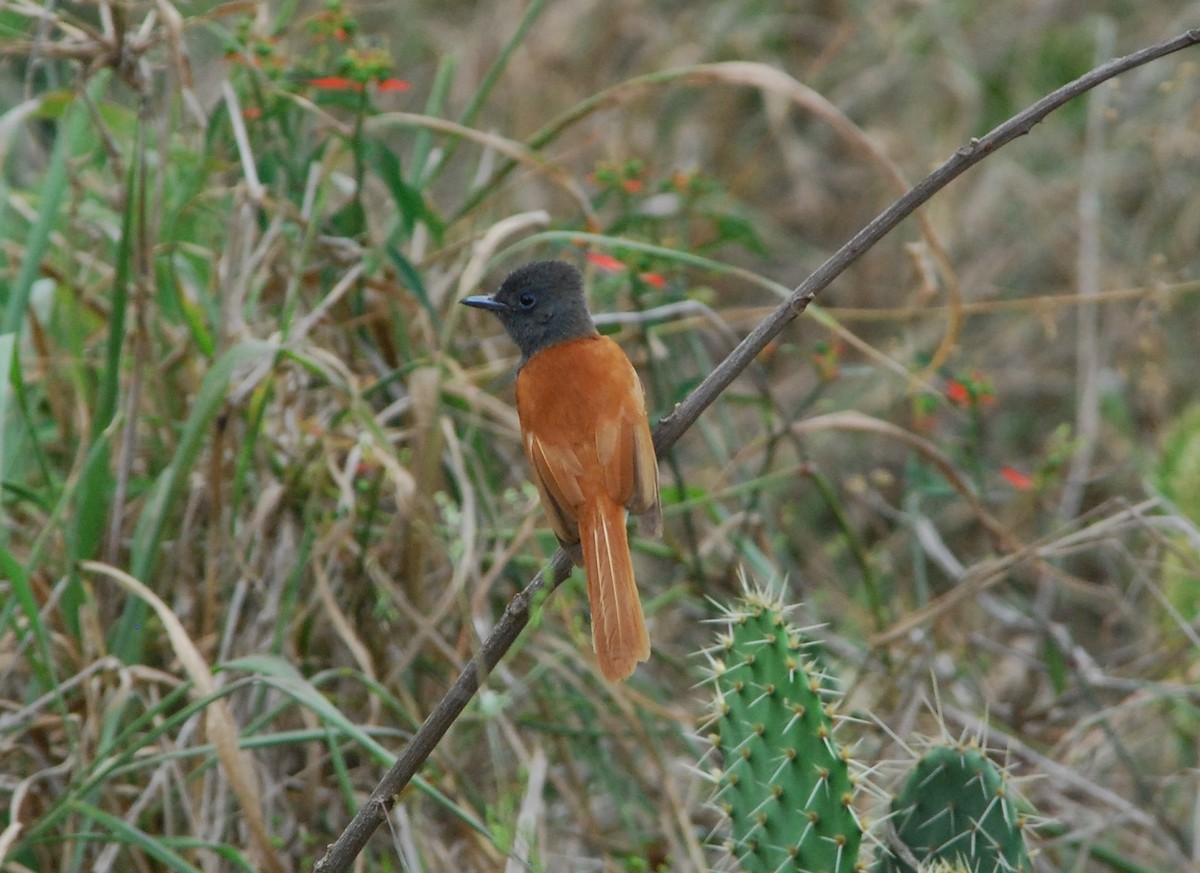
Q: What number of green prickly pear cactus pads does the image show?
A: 2